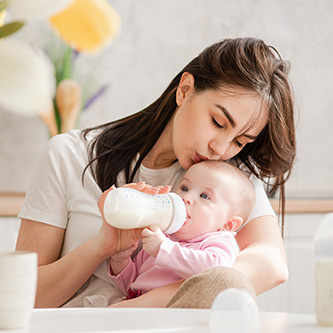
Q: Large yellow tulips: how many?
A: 1